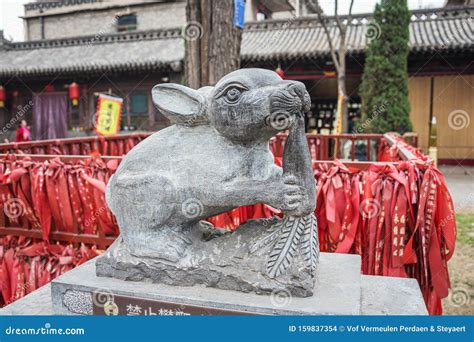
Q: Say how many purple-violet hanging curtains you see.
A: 1